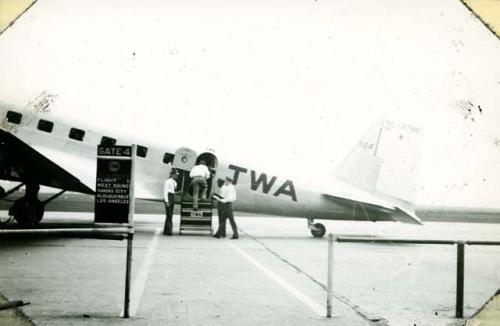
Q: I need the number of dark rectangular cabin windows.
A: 6